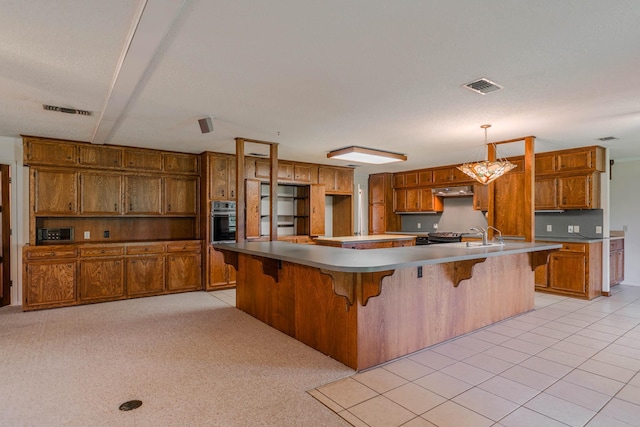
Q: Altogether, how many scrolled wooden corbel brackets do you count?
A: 6